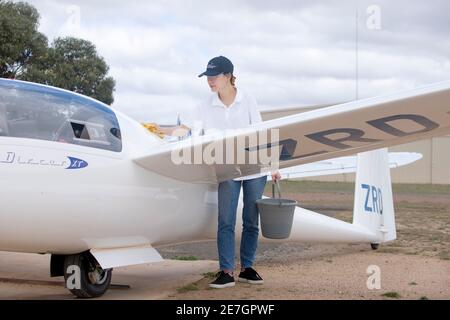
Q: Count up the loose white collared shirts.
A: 1